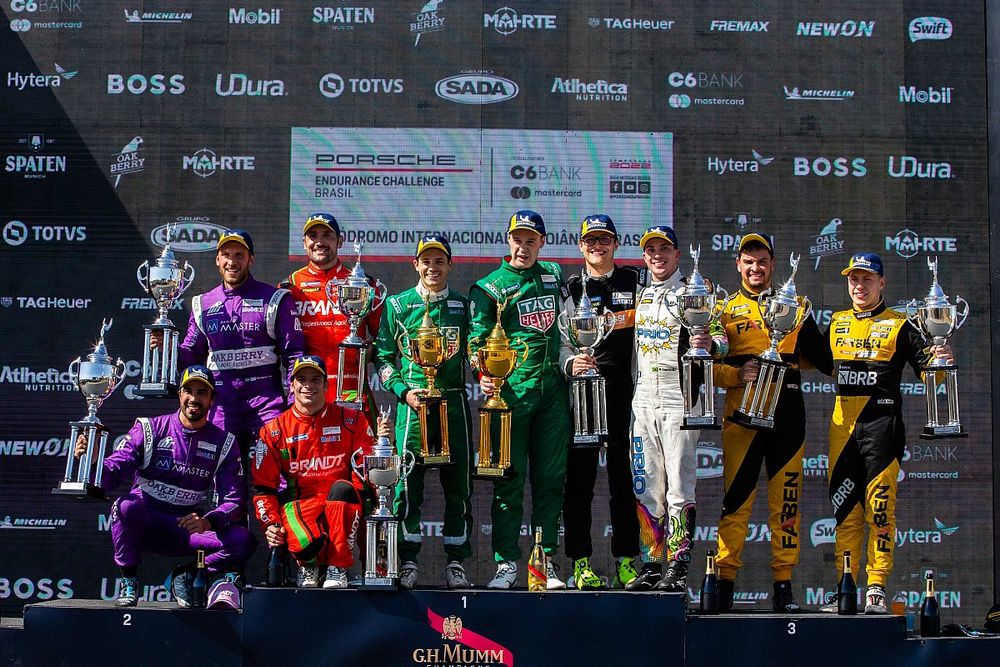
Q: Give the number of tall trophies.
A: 10